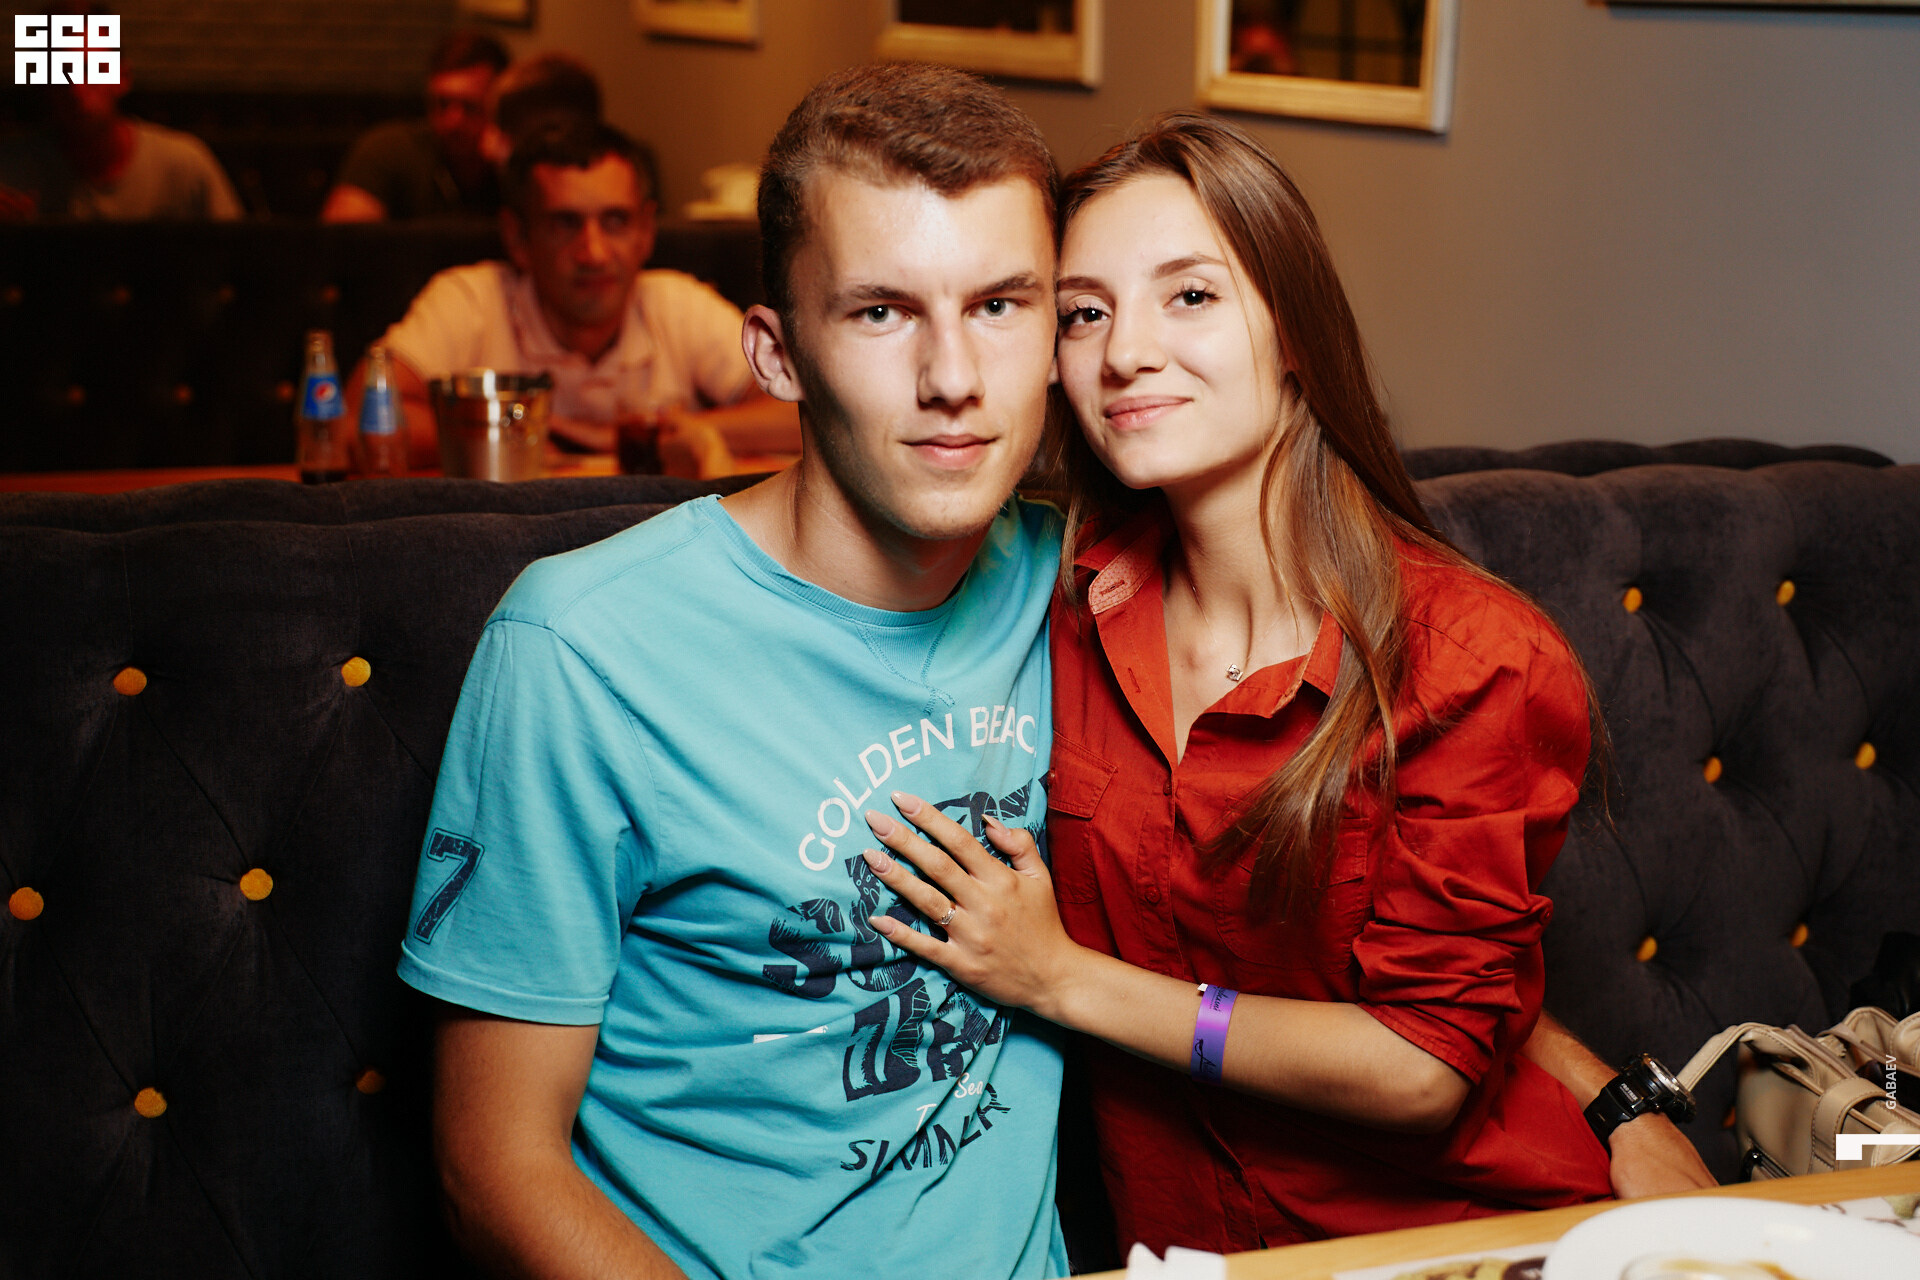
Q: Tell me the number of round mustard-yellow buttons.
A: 12